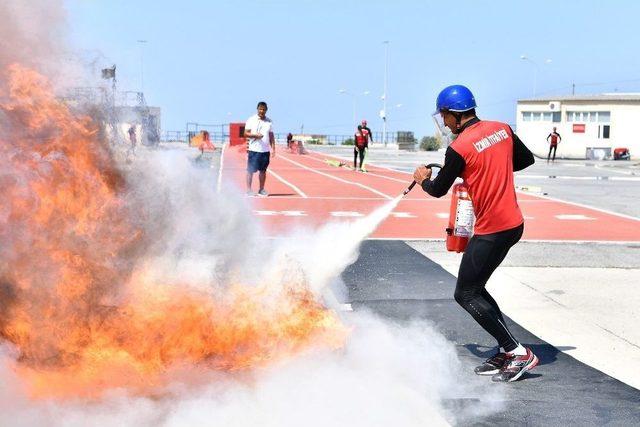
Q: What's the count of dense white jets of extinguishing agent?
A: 1